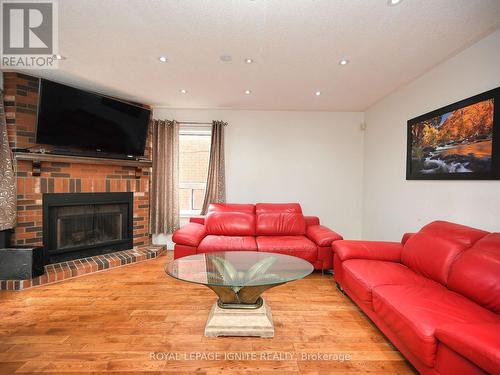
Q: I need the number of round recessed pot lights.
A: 8